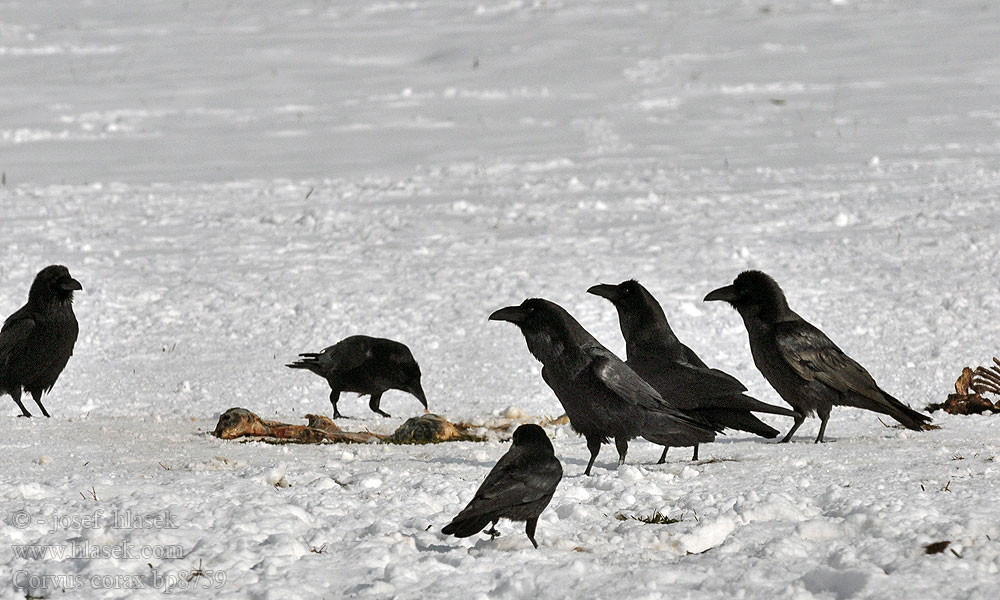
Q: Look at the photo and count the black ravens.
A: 6